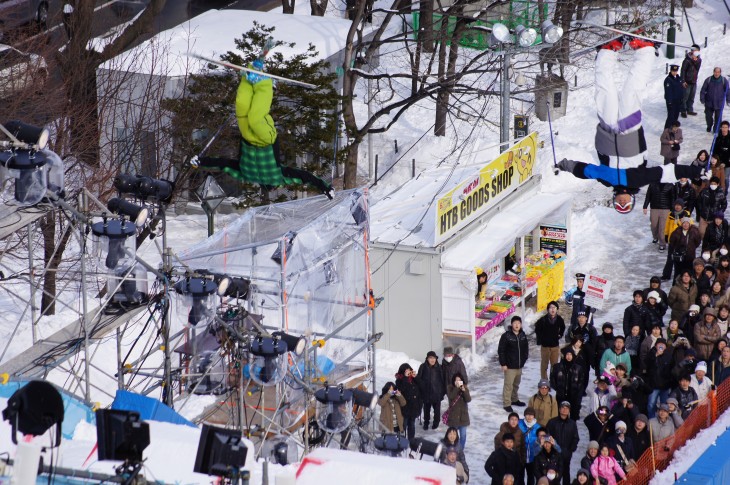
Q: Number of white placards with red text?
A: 1